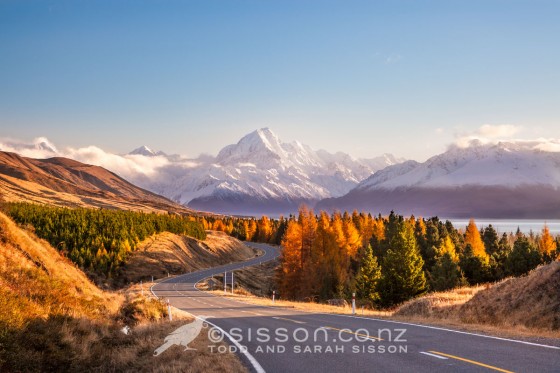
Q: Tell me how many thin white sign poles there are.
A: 2